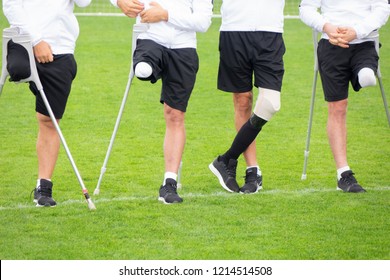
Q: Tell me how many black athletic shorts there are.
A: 4